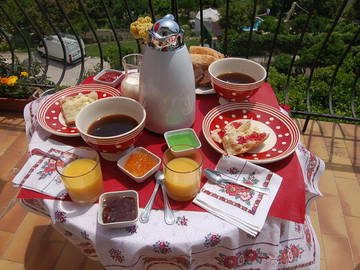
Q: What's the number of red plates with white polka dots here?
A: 2